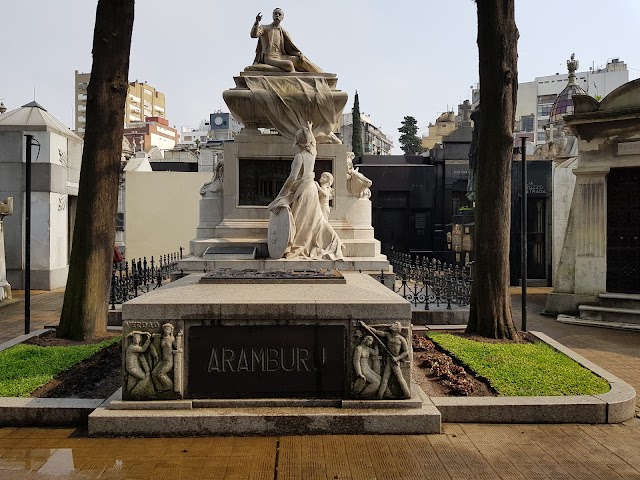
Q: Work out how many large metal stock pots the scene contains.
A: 0